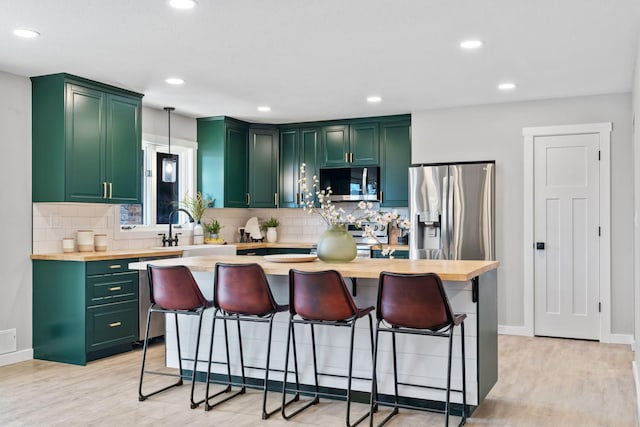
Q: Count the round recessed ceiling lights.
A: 7